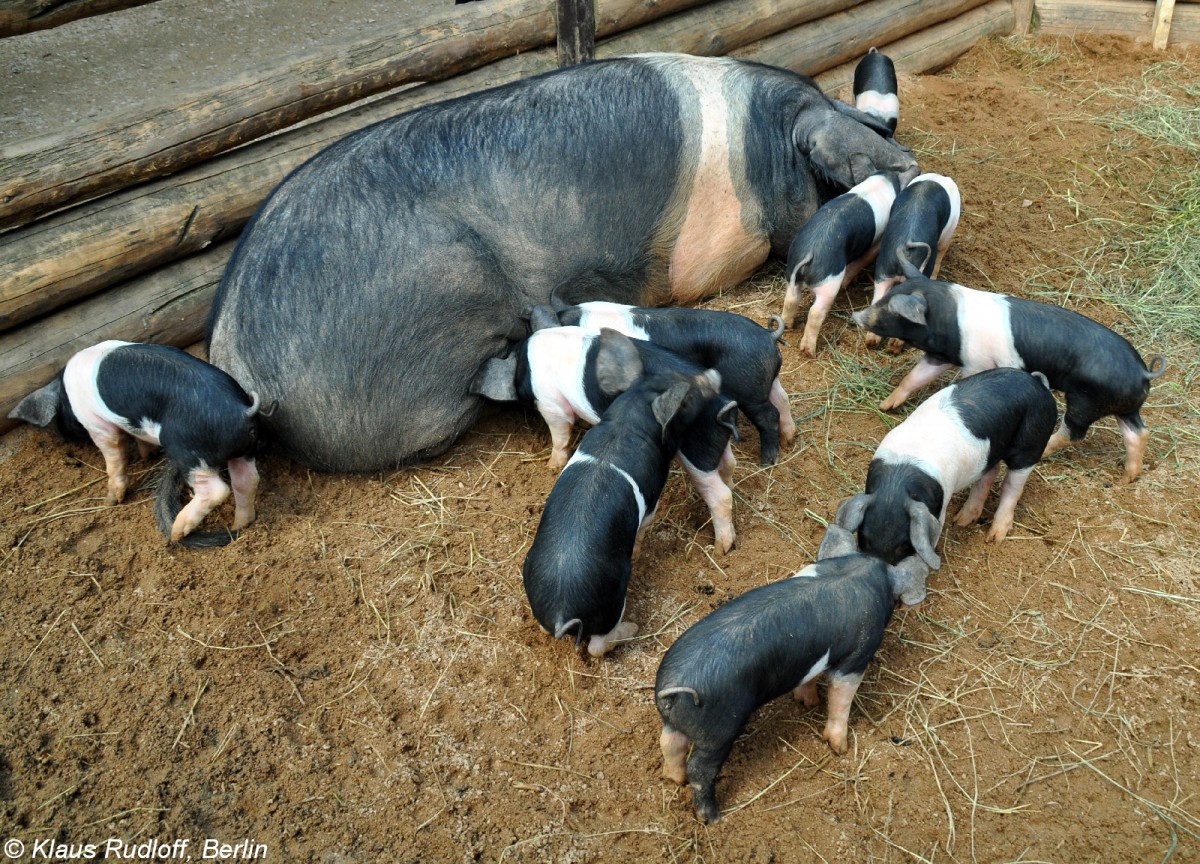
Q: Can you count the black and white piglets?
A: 10